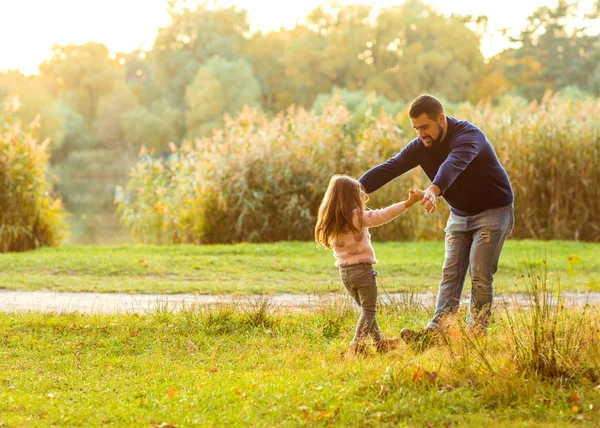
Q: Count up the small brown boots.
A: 2